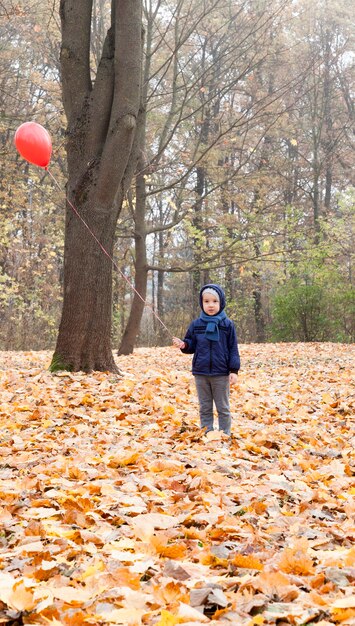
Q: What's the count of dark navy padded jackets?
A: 1